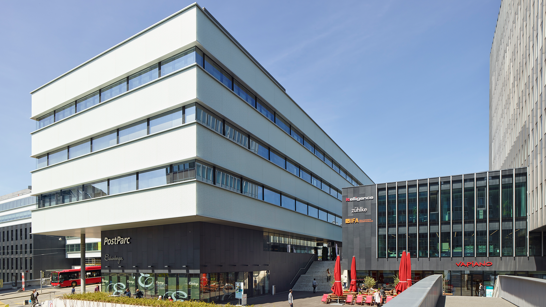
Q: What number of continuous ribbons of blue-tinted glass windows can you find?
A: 3